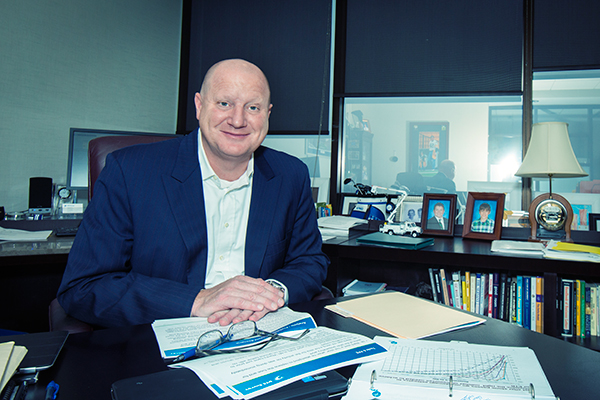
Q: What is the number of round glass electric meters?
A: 1